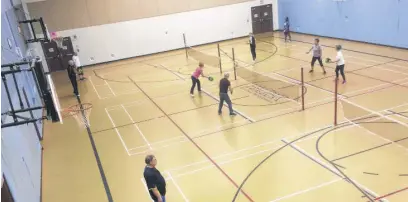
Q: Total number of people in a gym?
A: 9